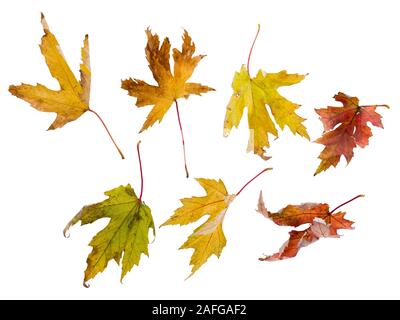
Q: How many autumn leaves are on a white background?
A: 7